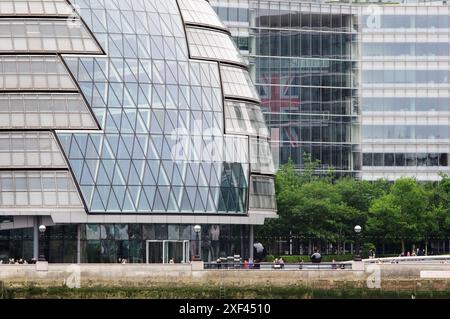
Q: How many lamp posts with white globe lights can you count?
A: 3